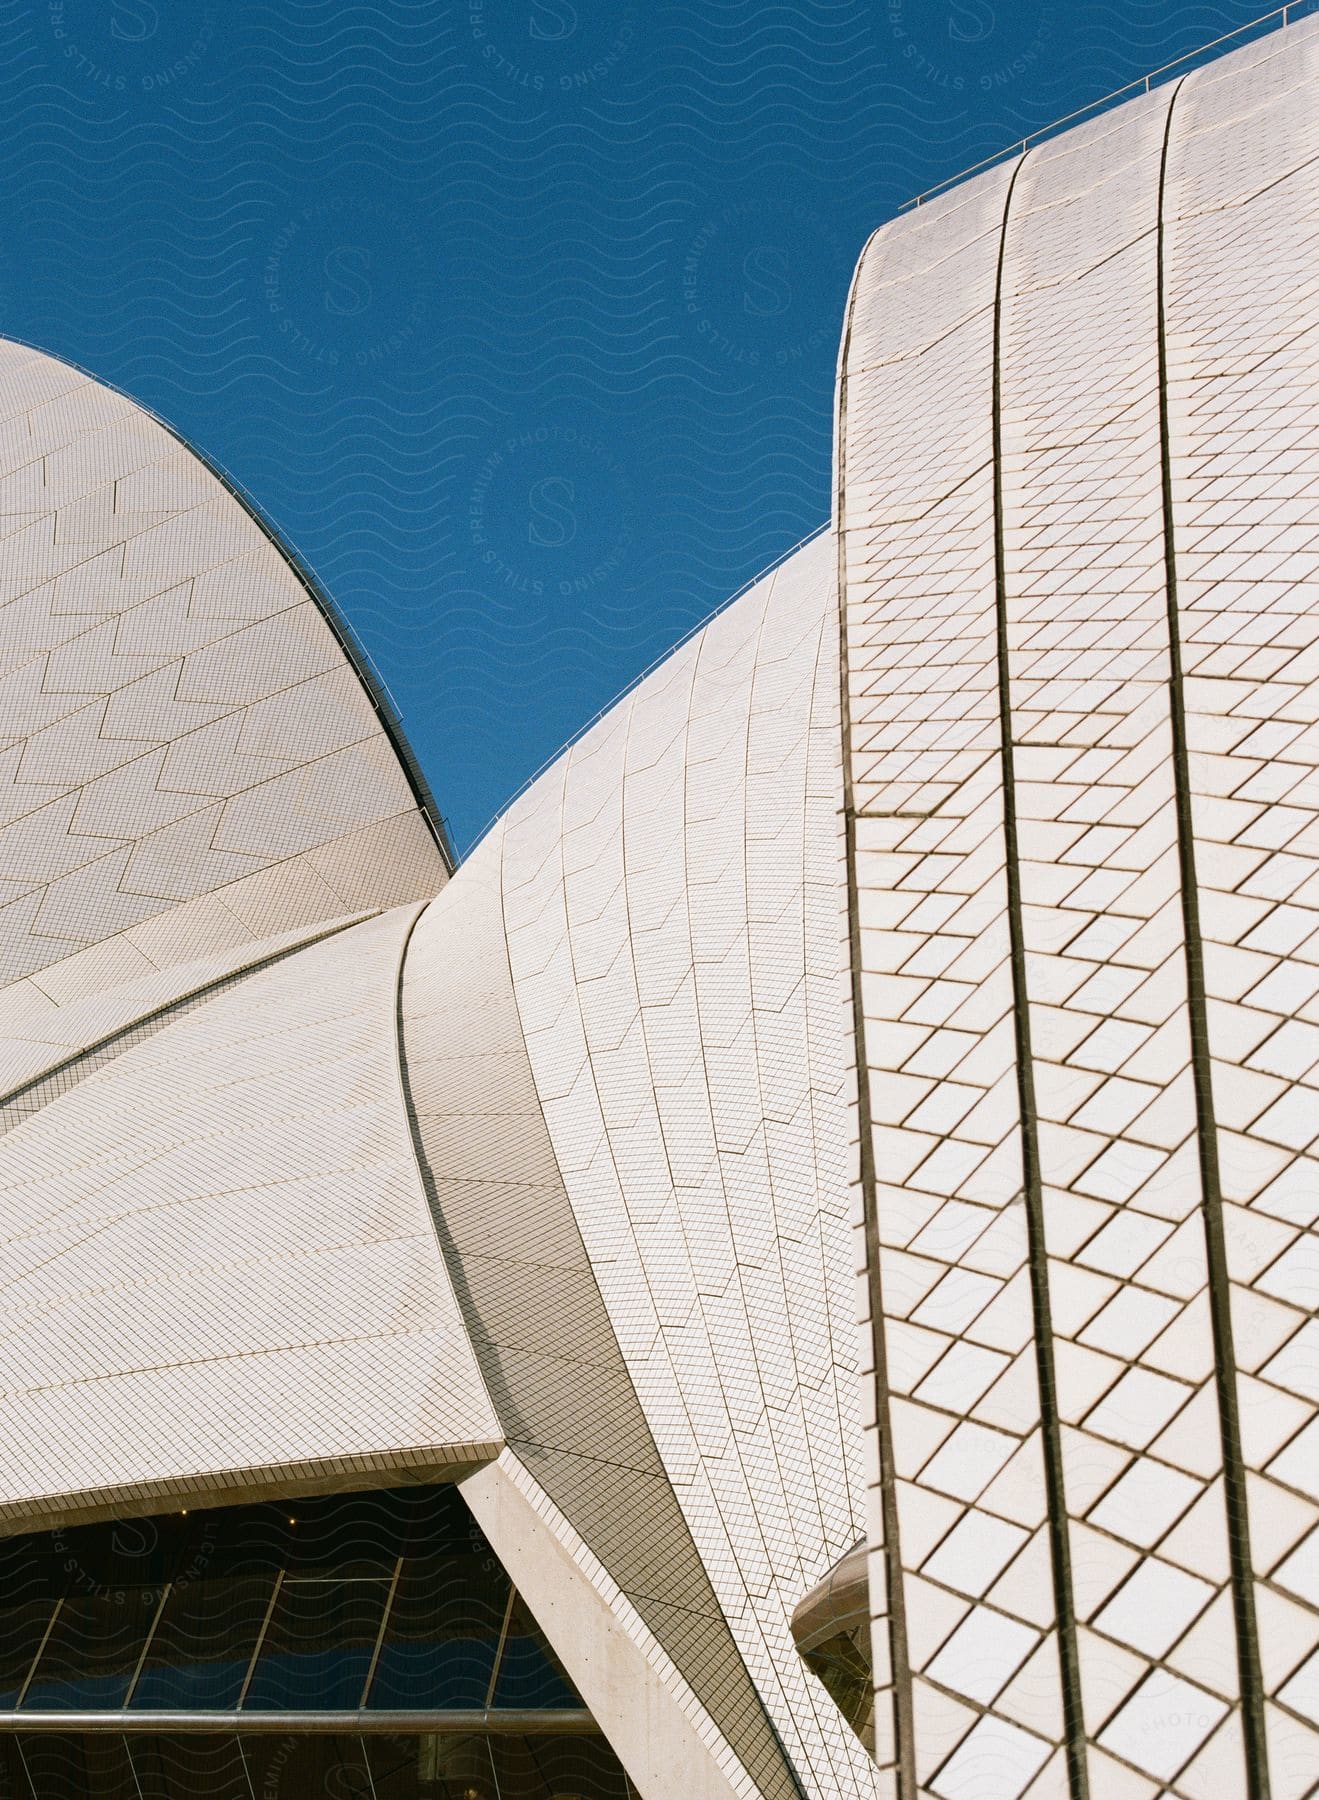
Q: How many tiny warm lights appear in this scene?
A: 2